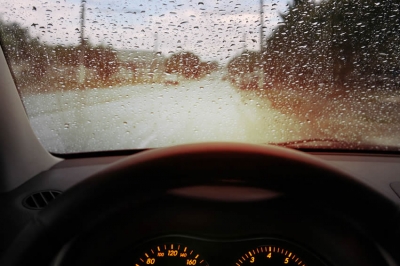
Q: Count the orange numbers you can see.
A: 8